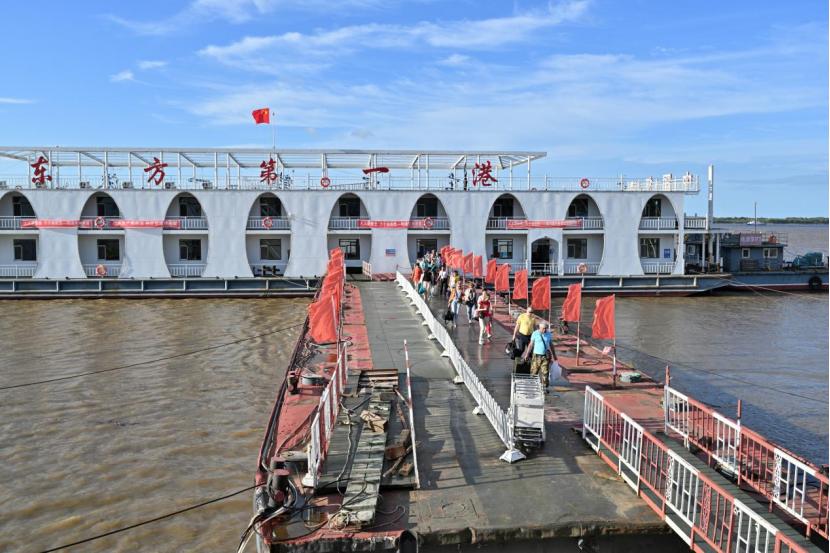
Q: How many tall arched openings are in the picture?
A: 9